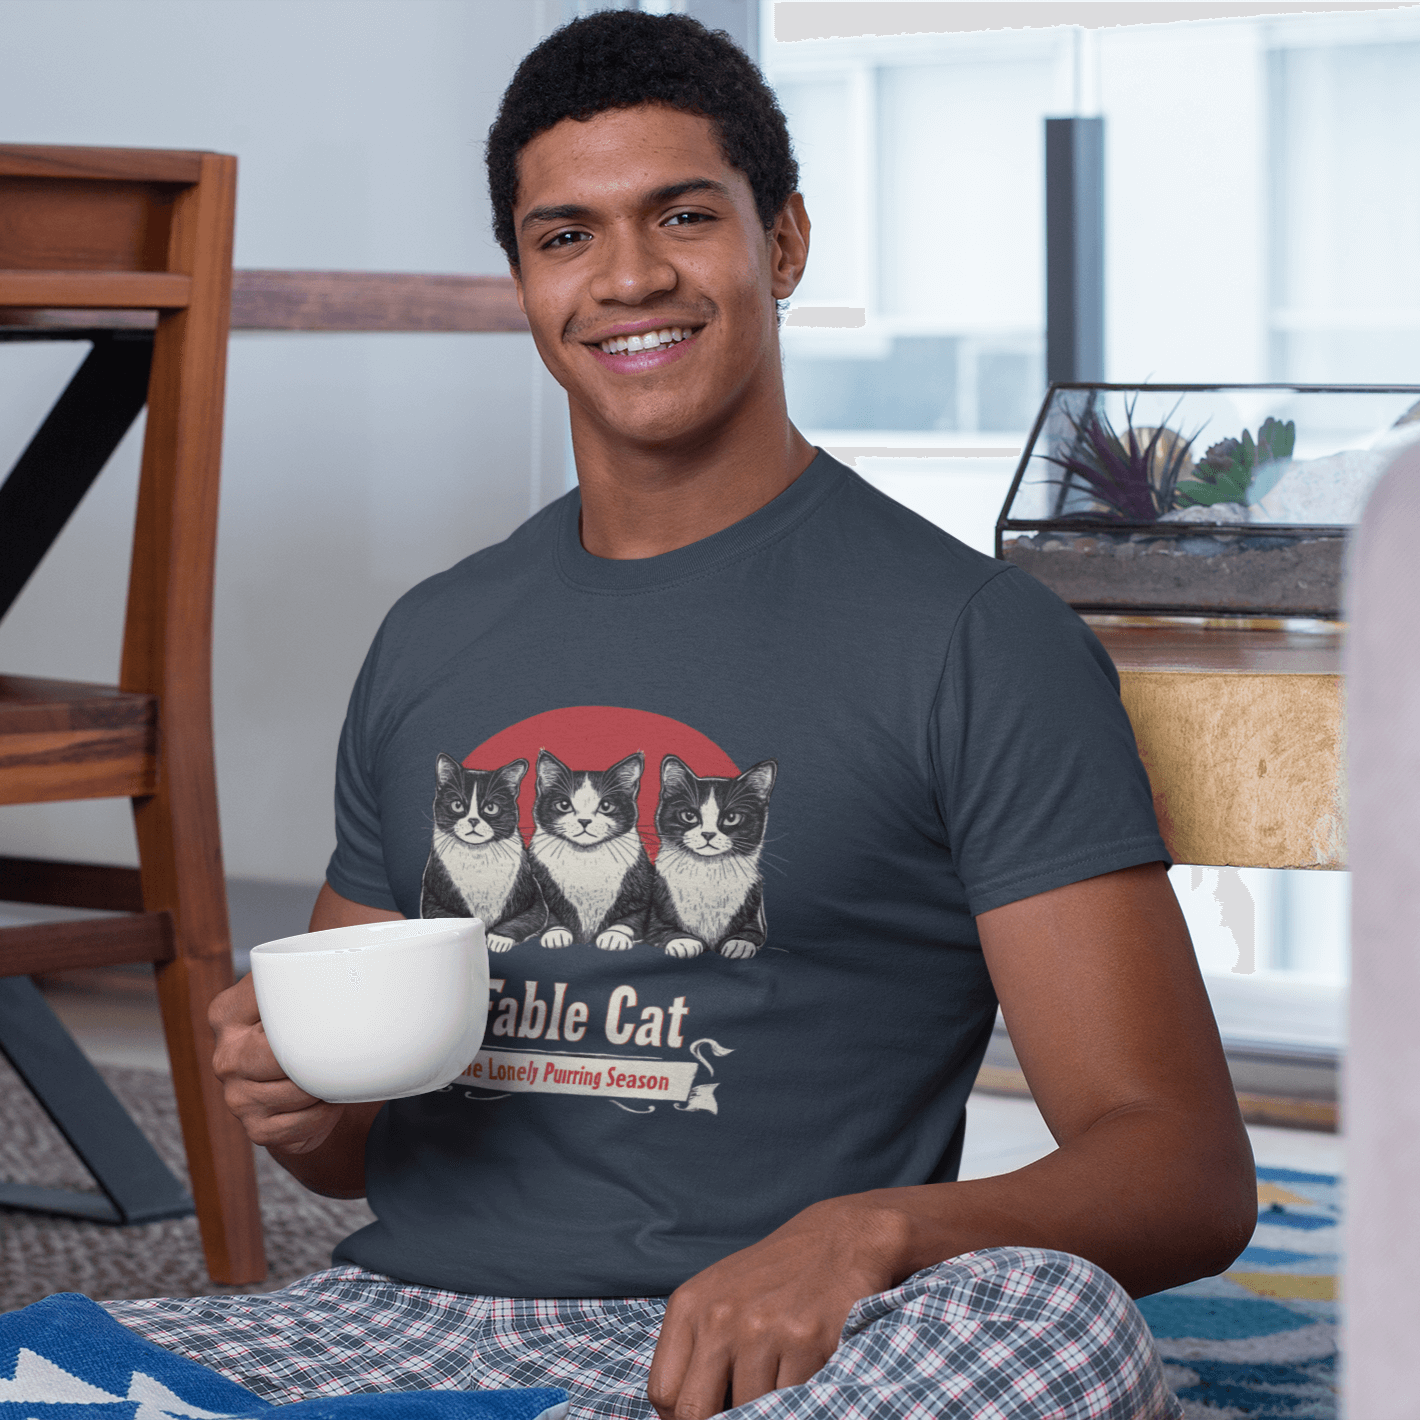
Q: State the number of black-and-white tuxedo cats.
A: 3